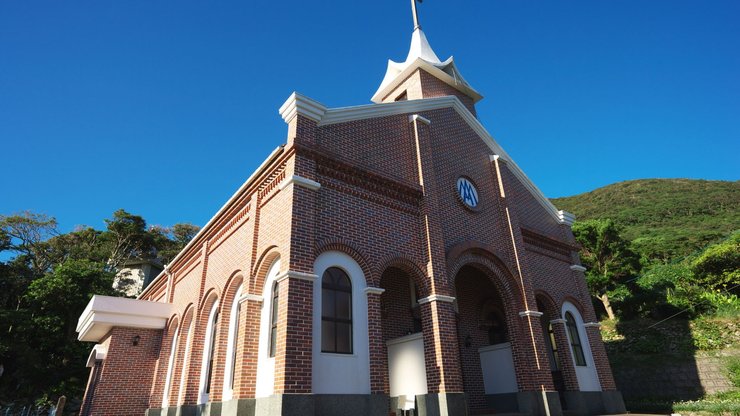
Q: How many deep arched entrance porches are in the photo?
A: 3